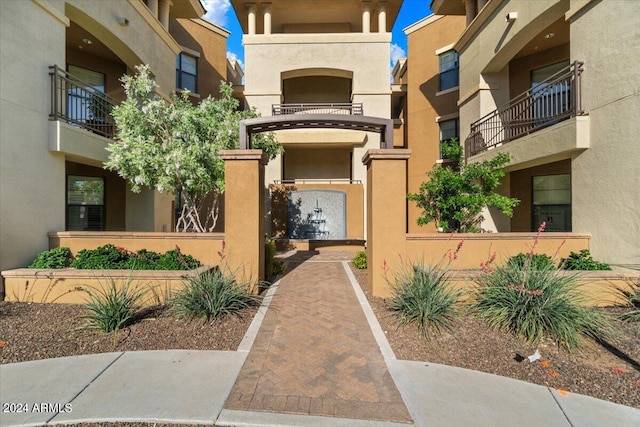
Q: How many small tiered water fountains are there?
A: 1